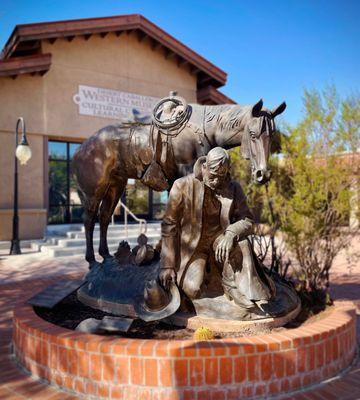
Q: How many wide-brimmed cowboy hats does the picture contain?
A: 1